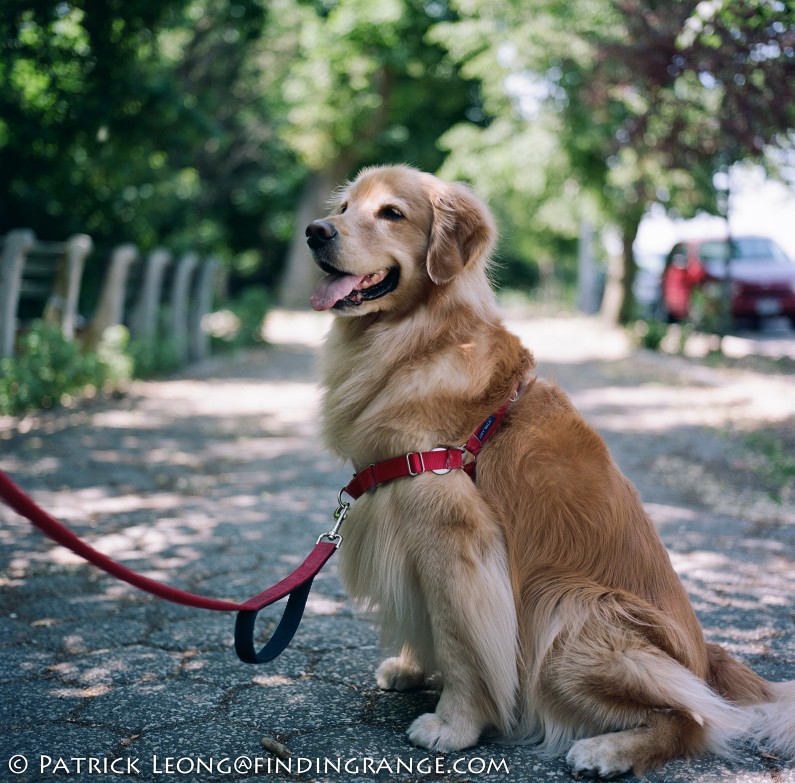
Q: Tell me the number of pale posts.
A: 6